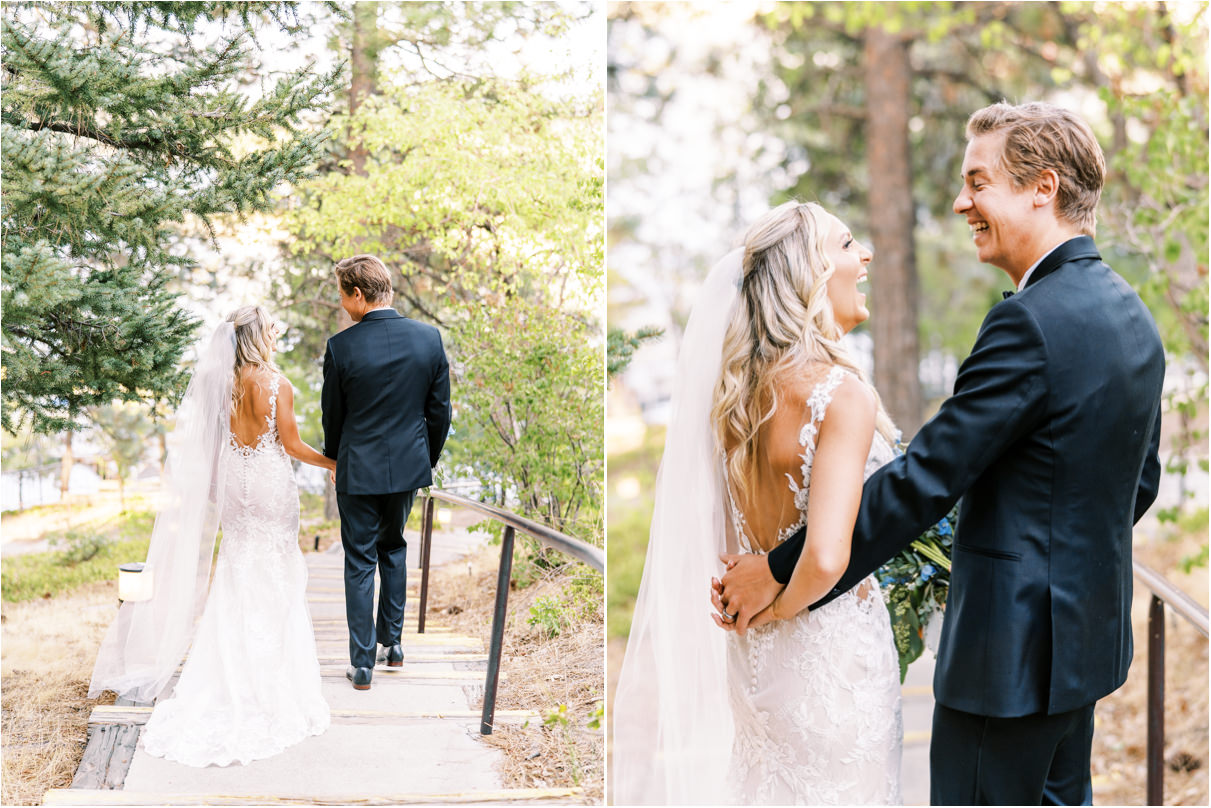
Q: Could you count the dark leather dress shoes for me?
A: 2